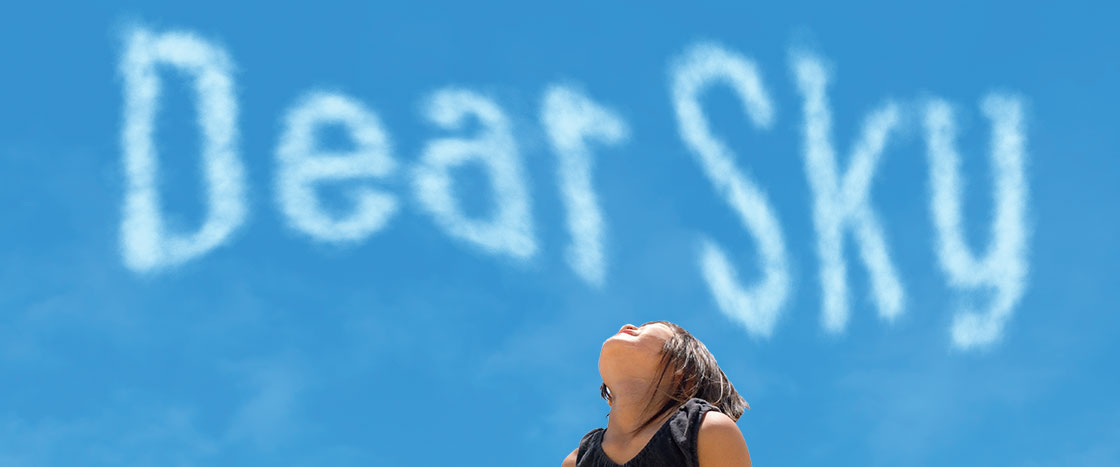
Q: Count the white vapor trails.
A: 7